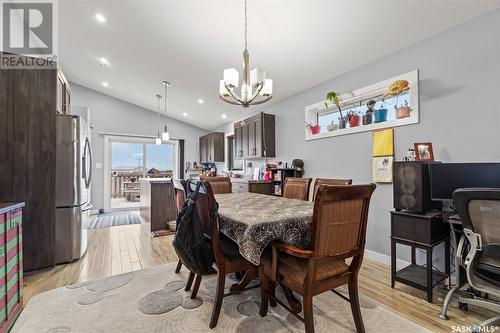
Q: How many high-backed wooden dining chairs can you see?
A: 6